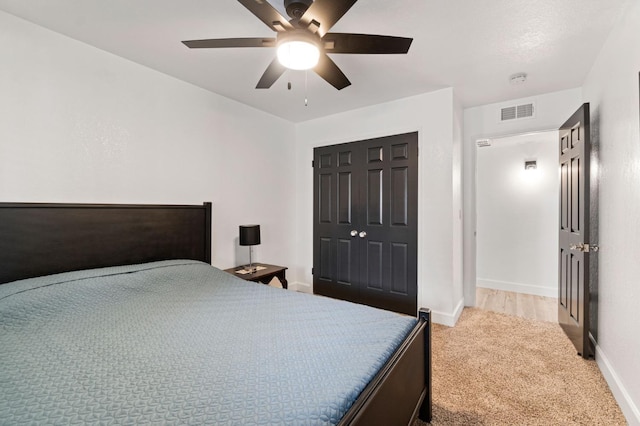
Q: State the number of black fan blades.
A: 6